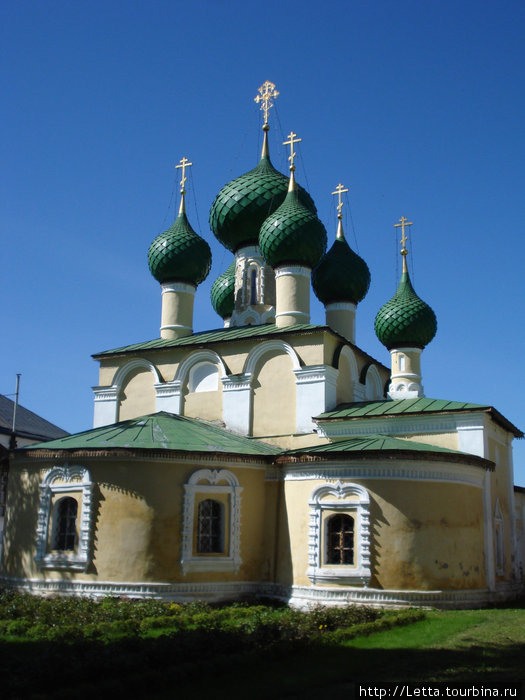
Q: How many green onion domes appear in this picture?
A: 6